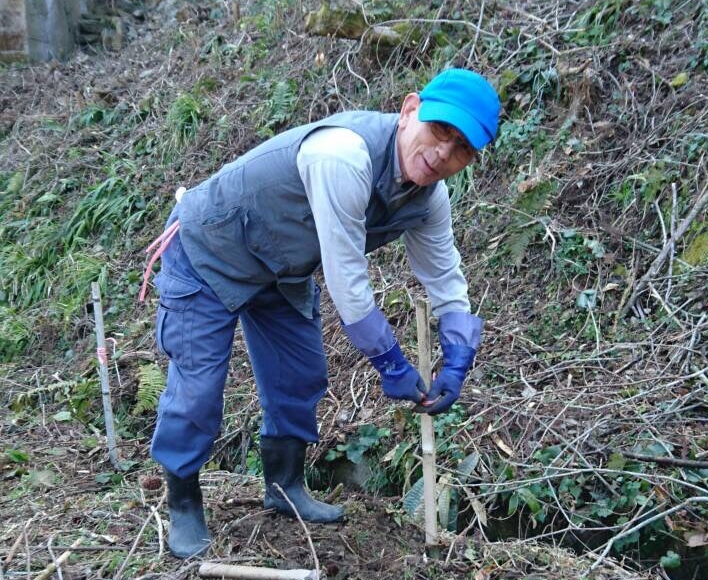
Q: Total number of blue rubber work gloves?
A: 2